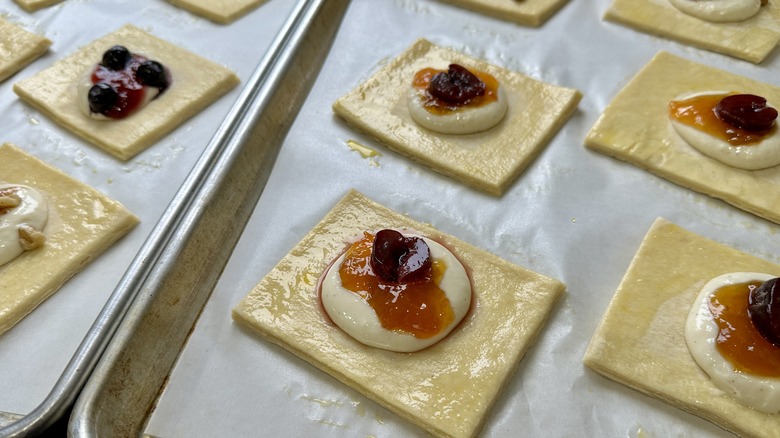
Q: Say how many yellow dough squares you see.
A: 11